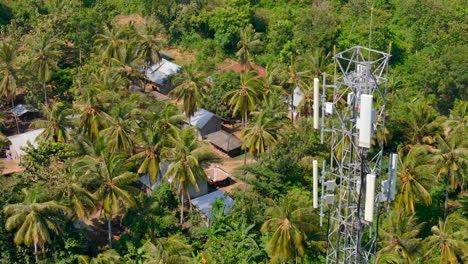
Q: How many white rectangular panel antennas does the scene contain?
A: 5